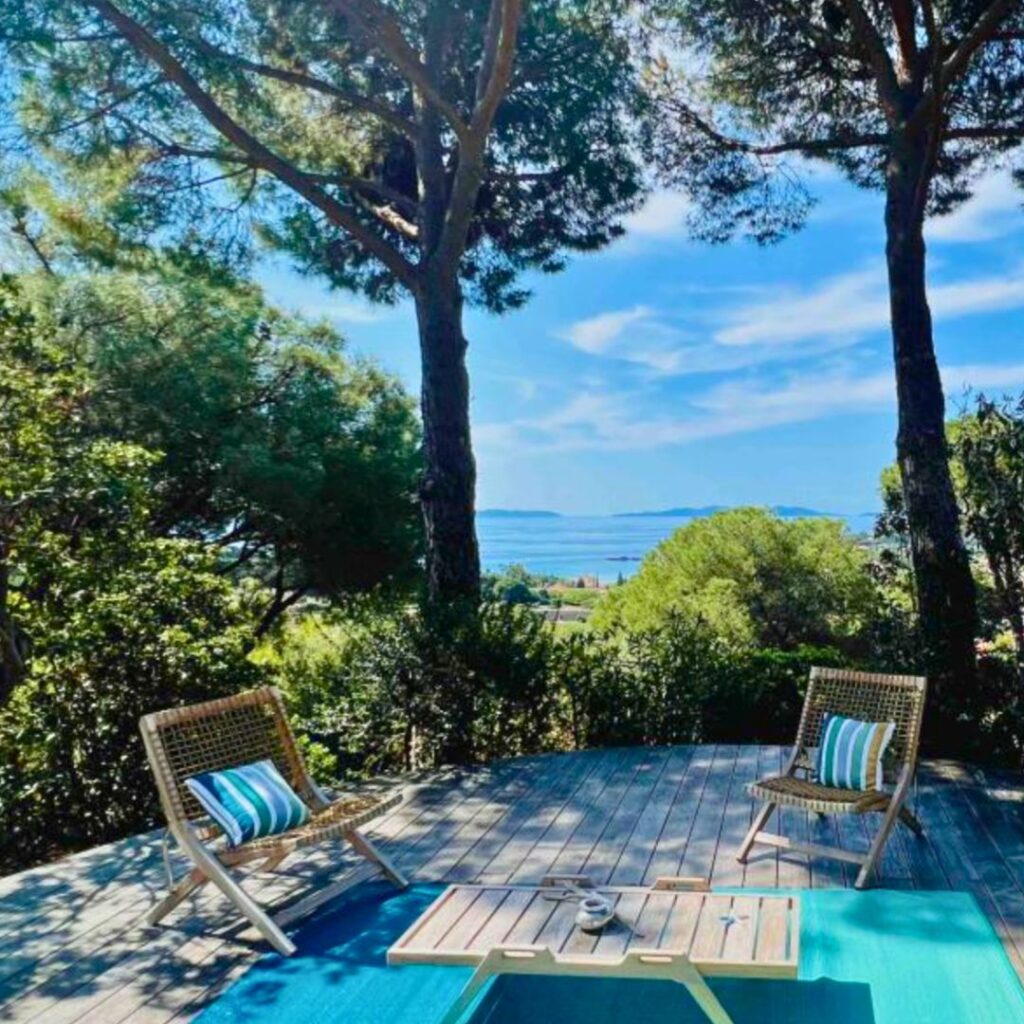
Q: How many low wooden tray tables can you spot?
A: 1